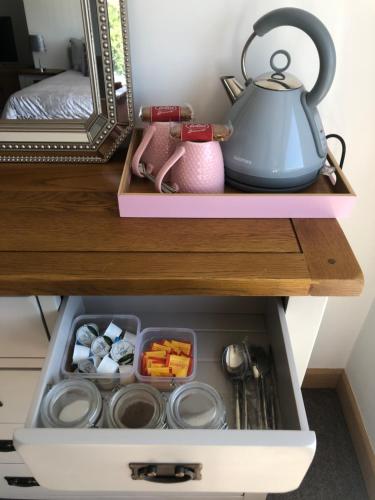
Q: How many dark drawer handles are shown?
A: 3